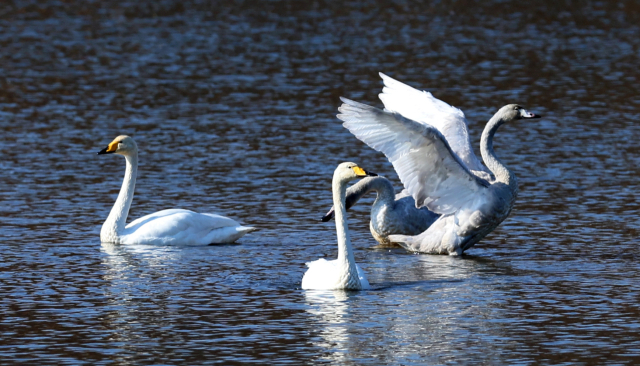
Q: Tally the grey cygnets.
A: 2